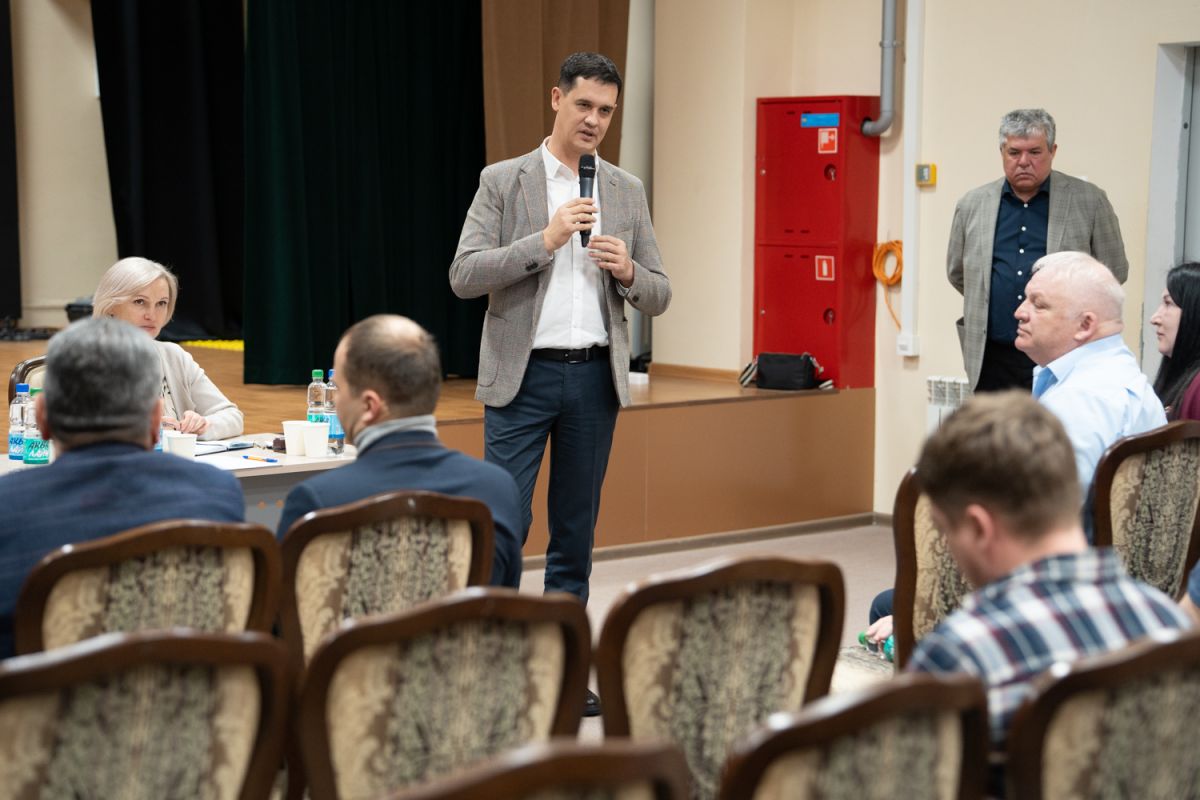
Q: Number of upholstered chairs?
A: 11